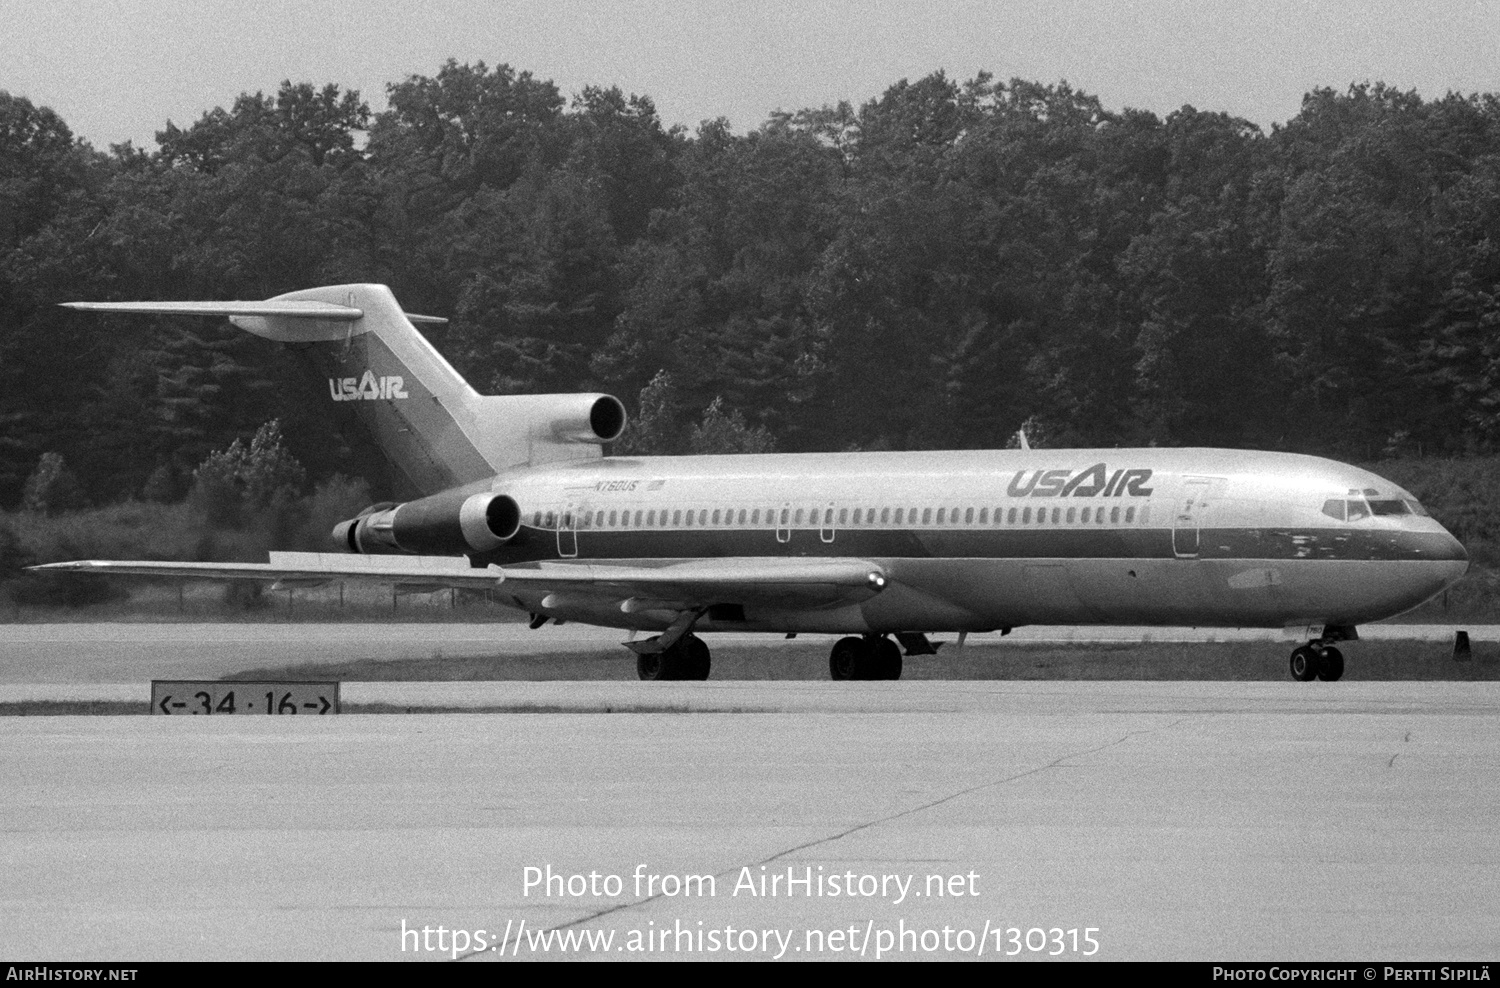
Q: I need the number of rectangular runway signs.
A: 1